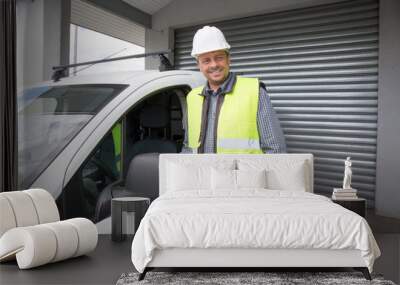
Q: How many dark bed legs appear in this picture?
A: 2